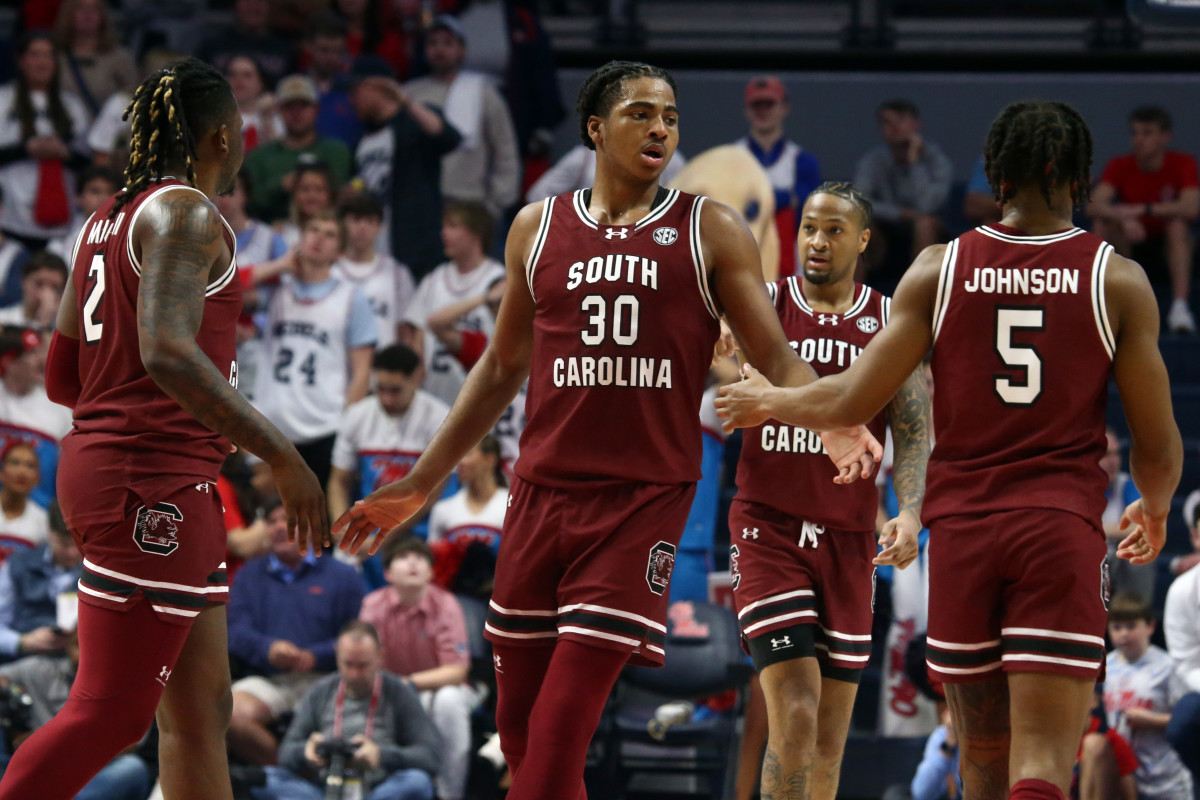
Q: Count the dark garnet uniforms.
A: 4